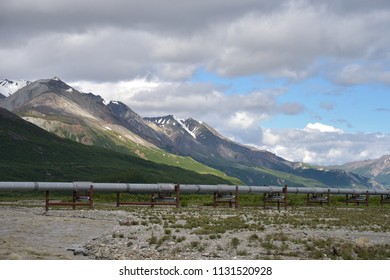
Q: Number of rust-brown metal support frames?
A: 7